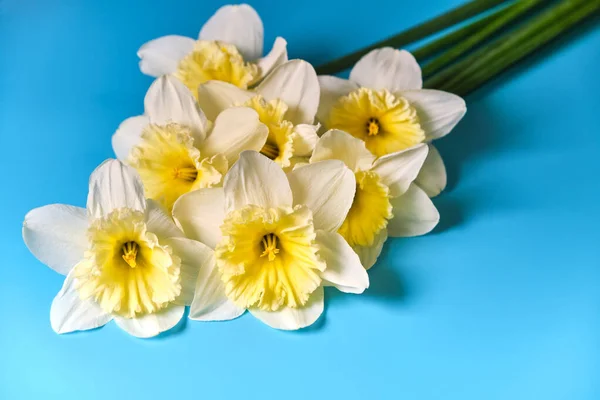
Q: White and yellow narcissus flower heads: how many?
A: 7